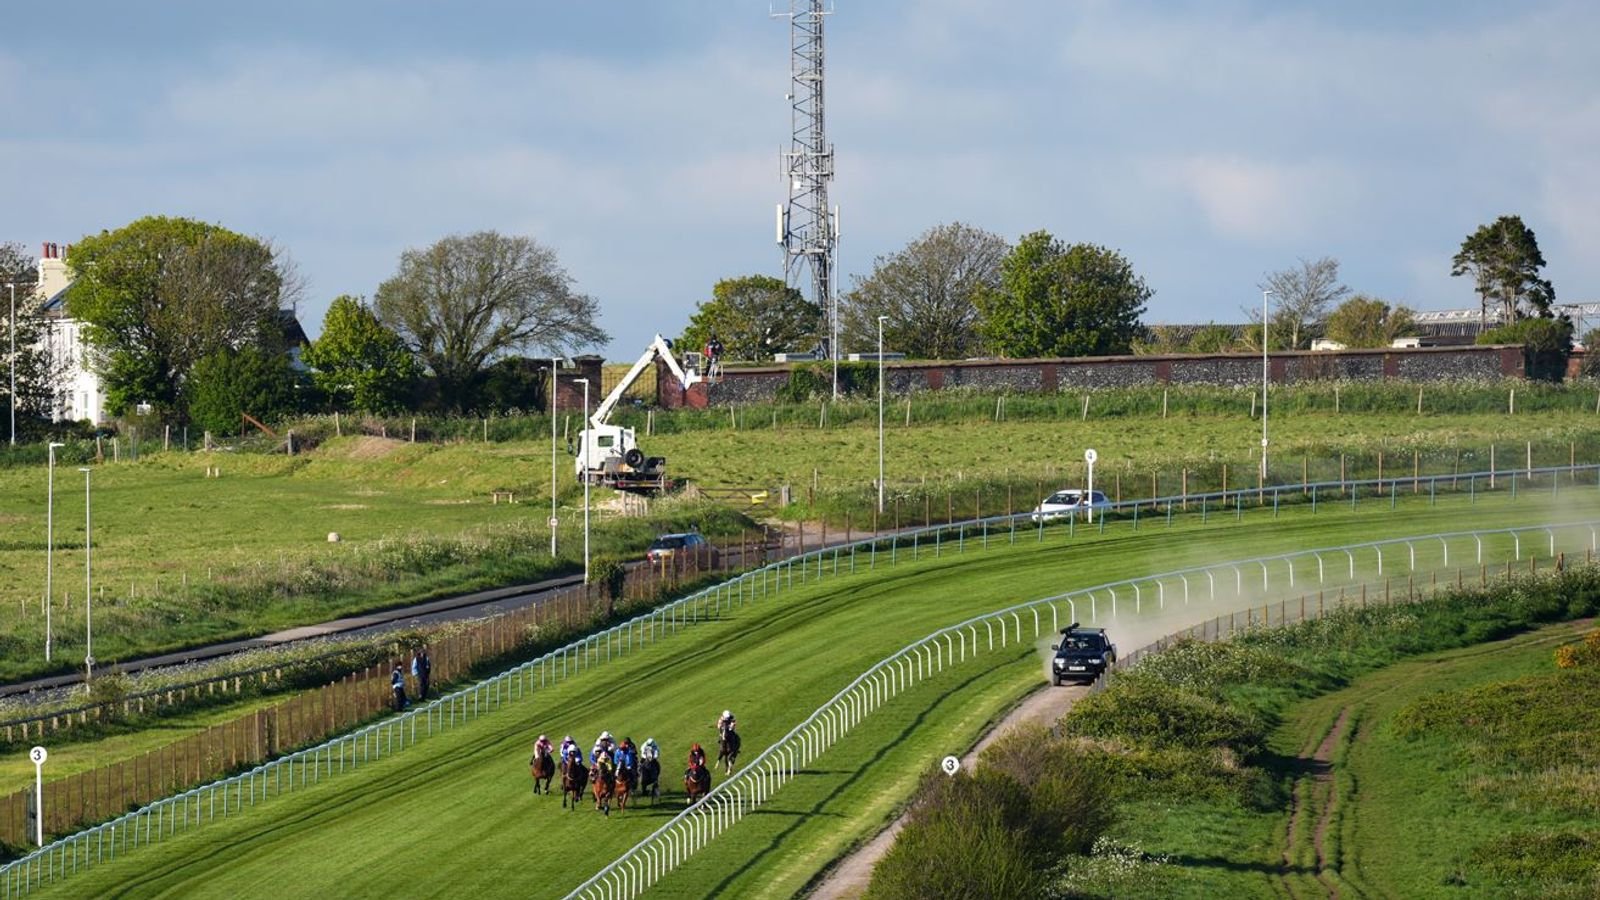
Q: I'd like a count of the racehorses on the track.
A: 11